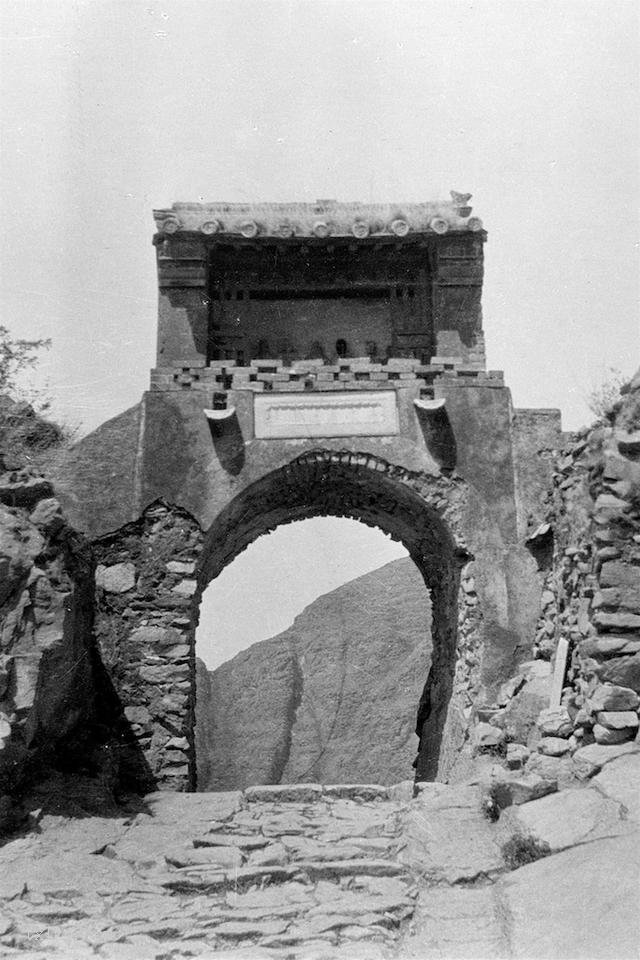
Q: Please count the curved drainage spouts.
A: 2